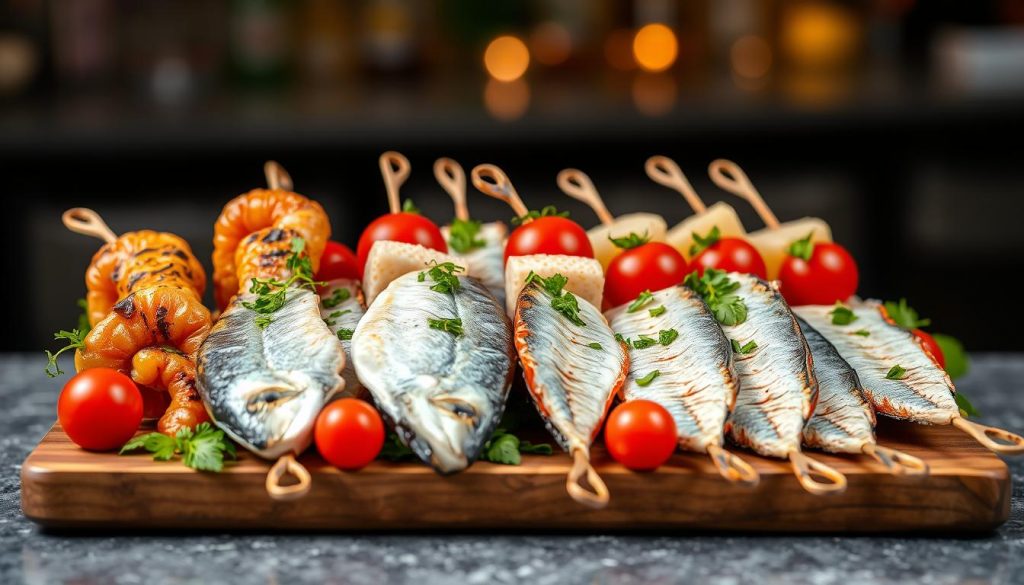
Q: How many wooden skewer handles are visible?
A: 14